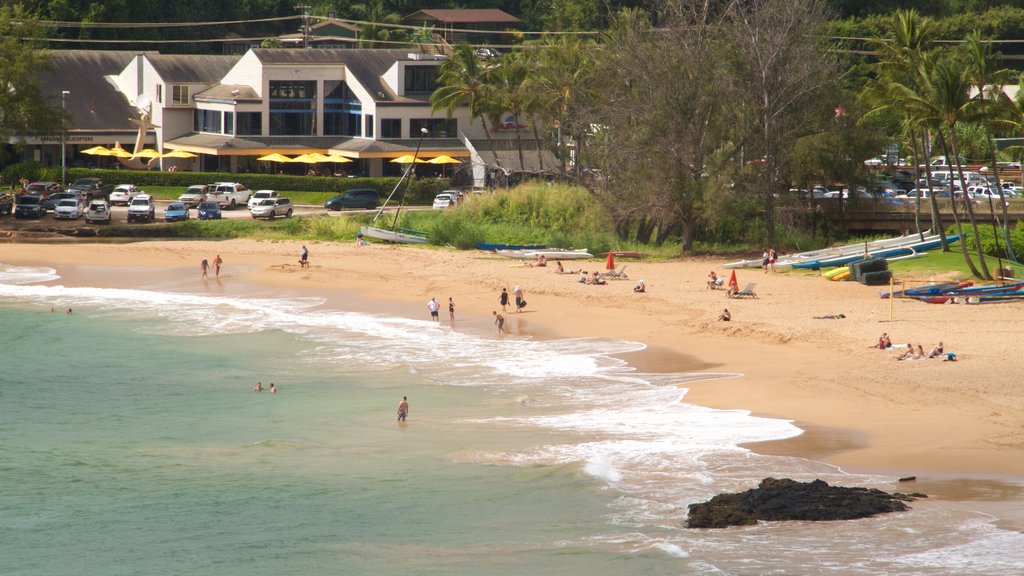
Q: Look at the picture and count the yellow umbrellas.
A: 10